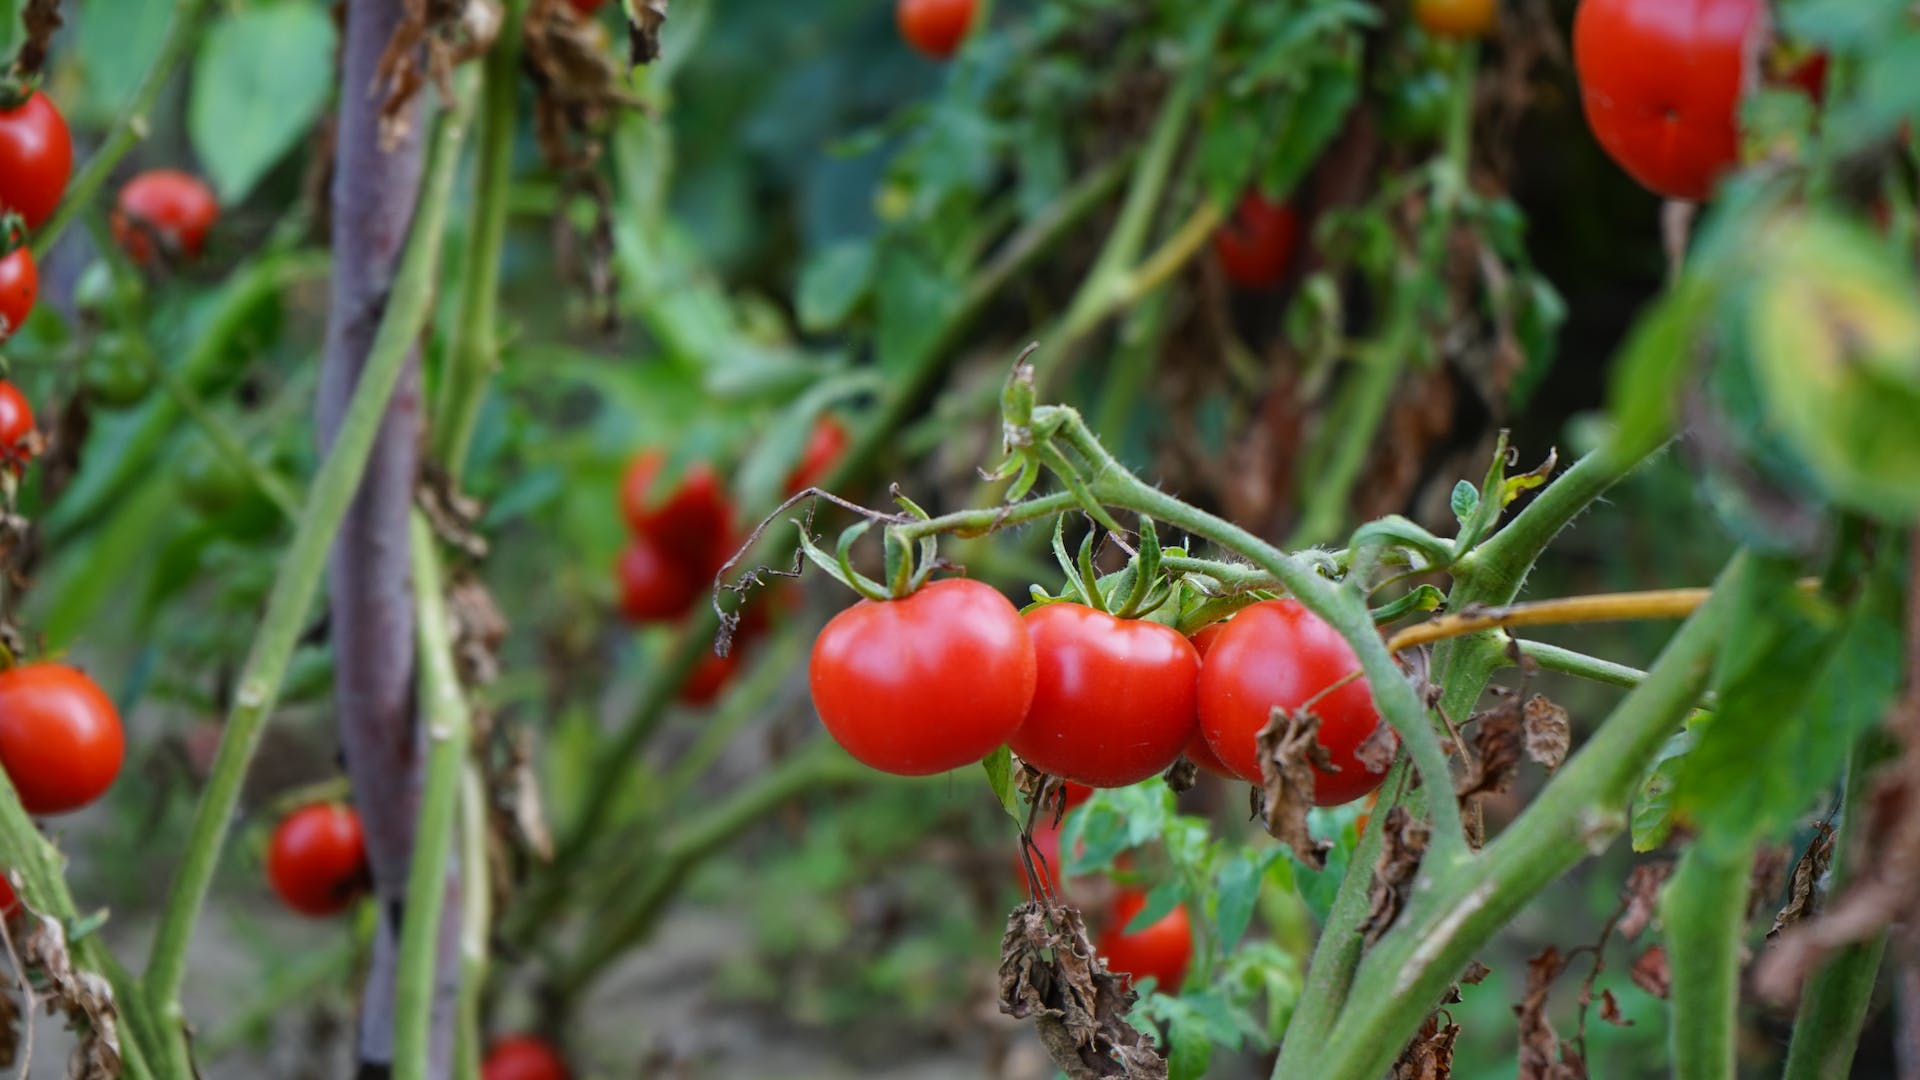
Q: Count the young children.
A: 0